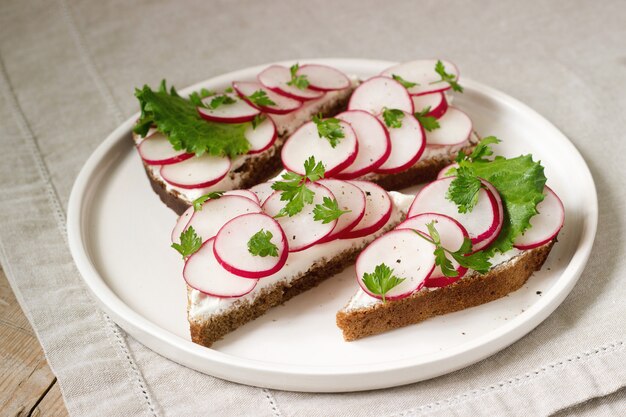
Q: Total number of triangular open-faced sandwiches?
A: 4